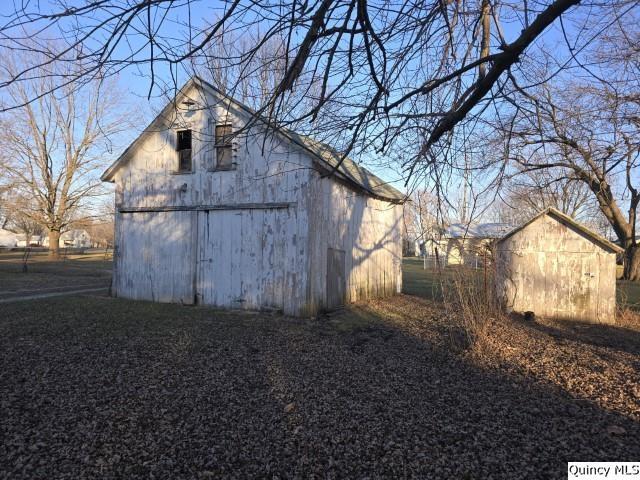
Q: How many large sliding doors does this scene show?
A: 2